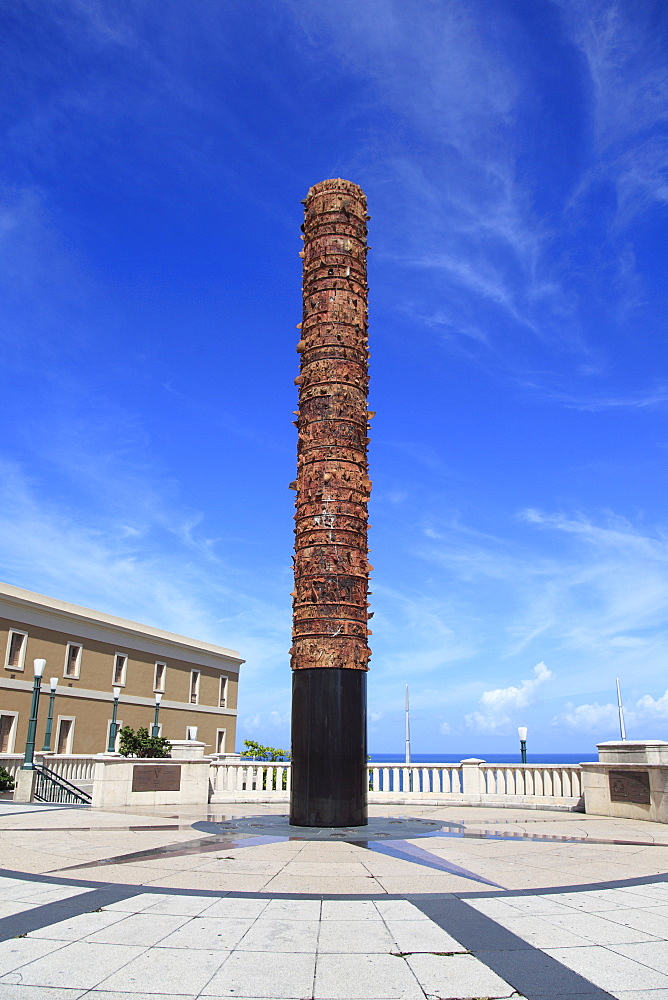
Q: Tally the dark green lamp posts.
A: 5